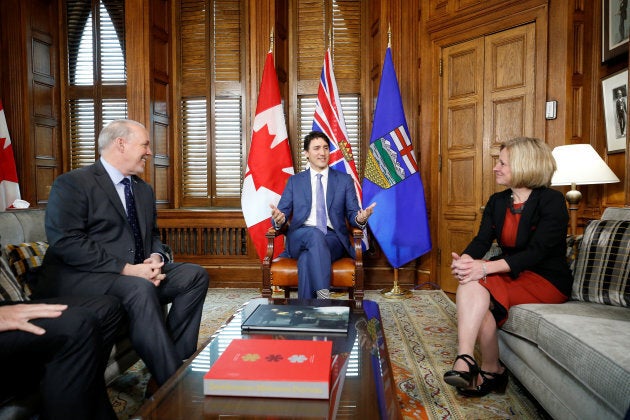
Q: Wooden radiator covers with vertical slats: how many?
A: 1